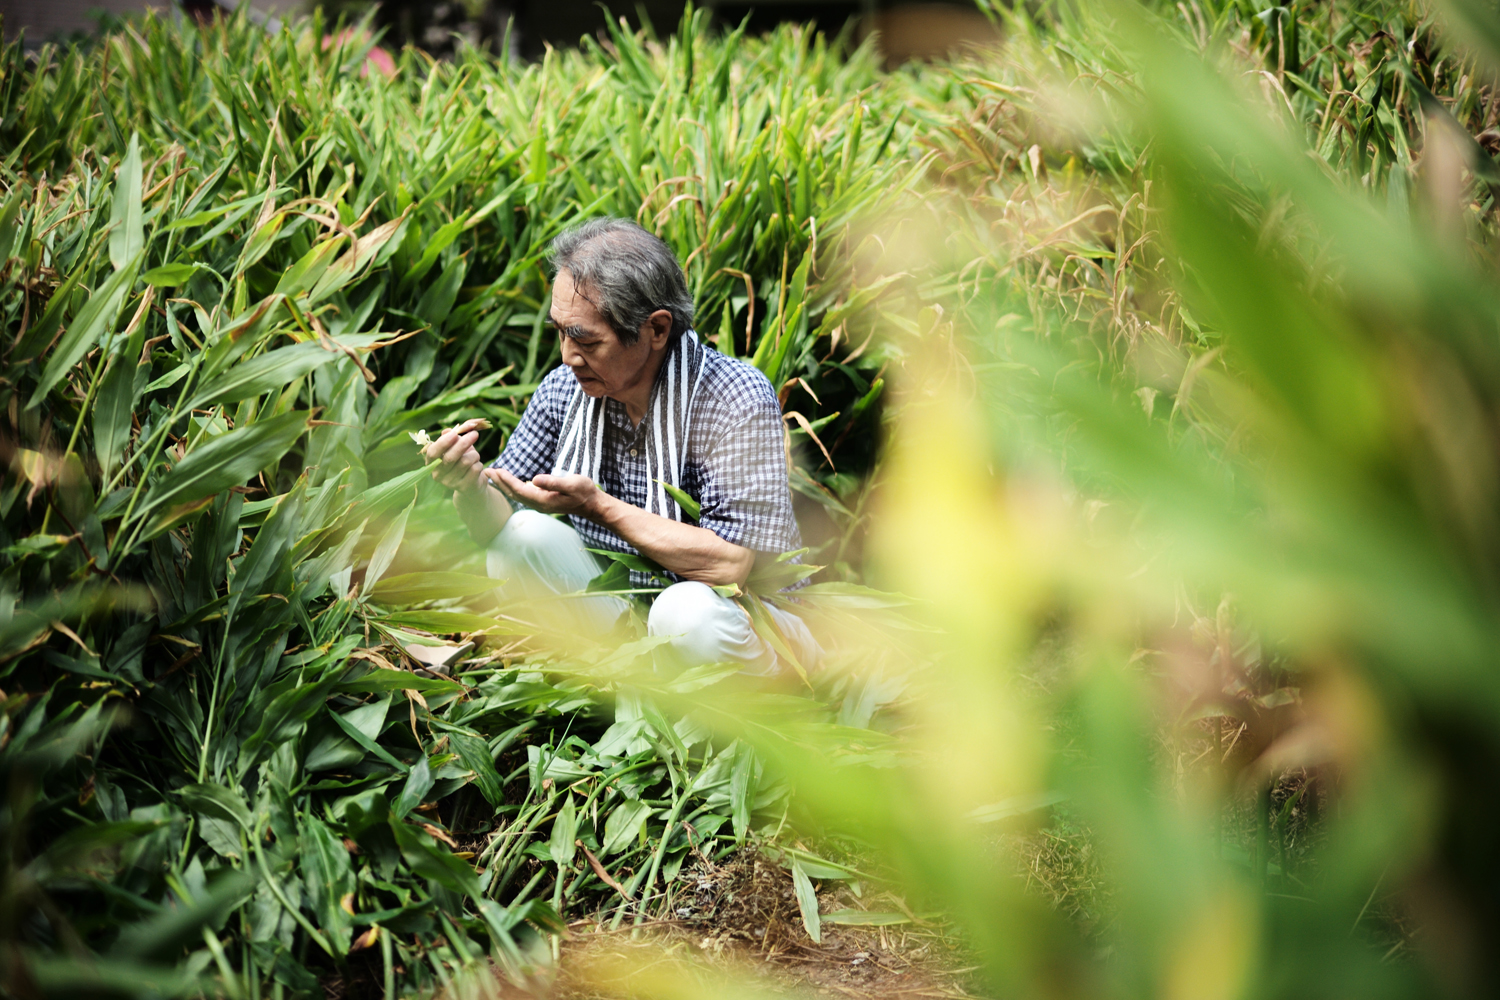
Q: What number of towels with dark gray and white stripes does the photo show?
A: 1